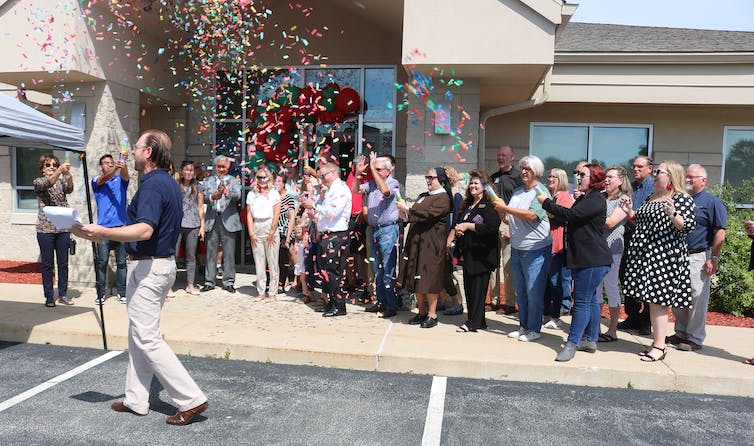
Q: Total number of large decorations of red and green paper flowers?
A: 1